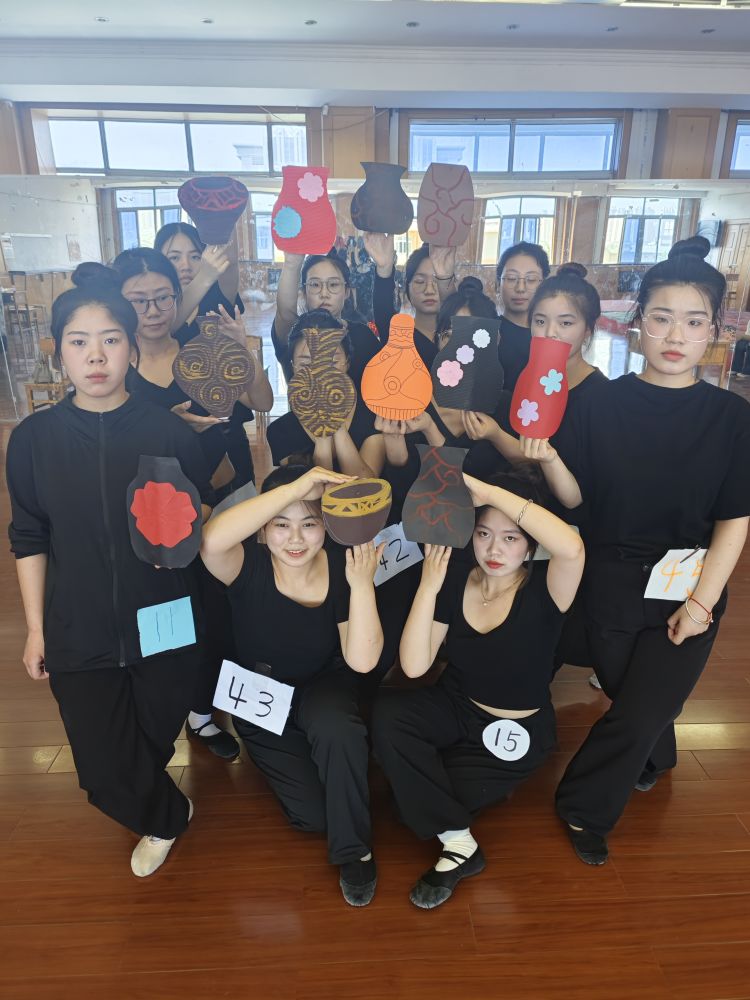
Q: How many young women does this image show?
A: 12